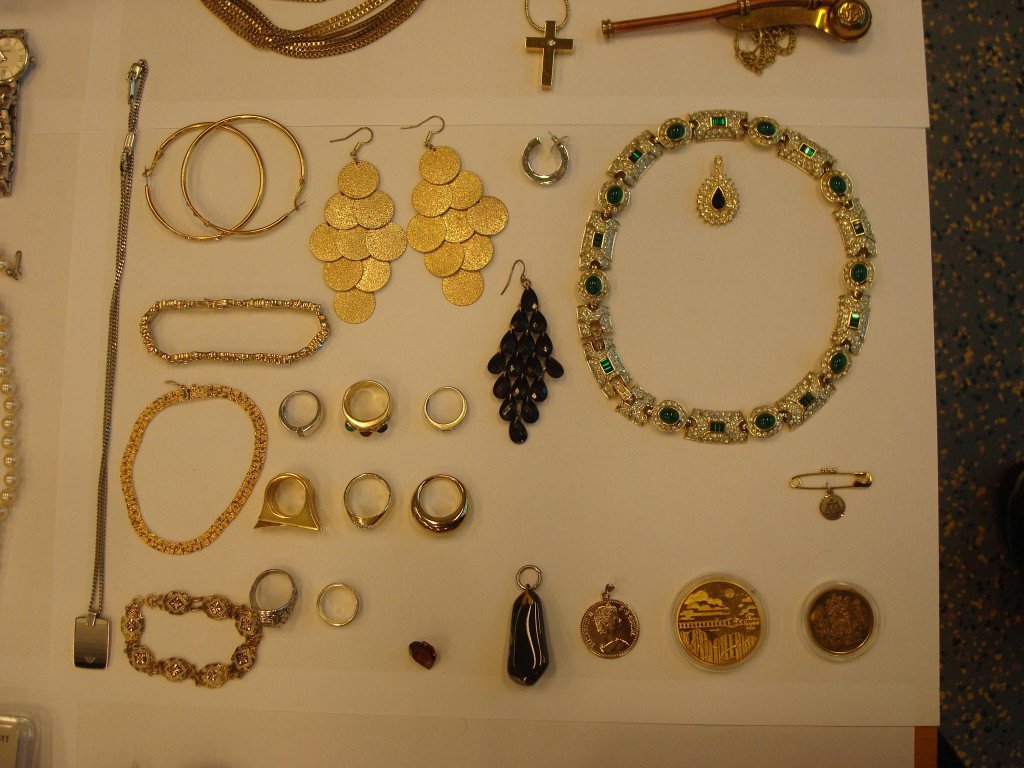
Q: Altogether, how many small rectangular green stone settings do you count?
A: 9